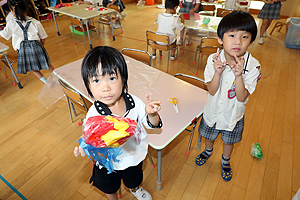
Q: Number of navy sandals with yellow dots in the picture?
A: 2